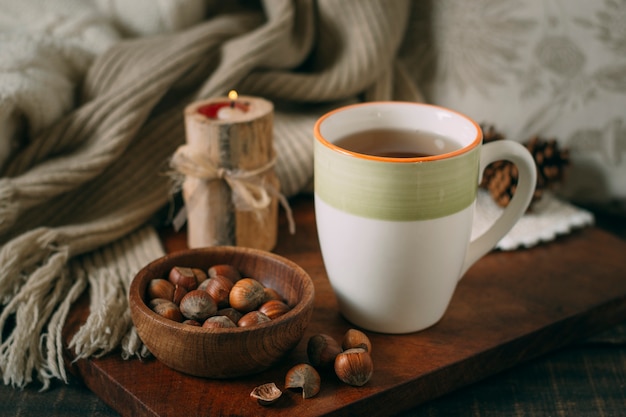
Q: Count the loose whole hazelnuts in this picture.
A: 3